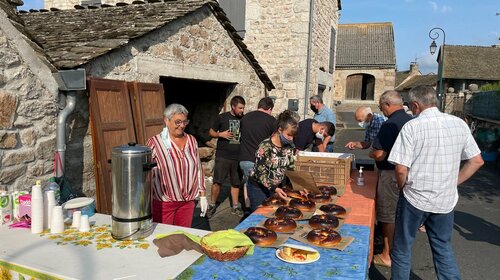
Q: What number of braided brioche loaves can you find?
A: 11